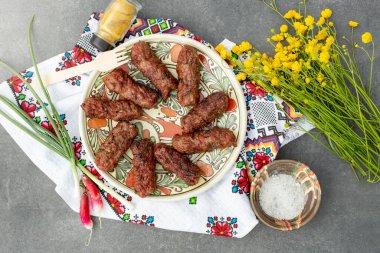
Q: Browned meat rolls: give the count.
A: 9